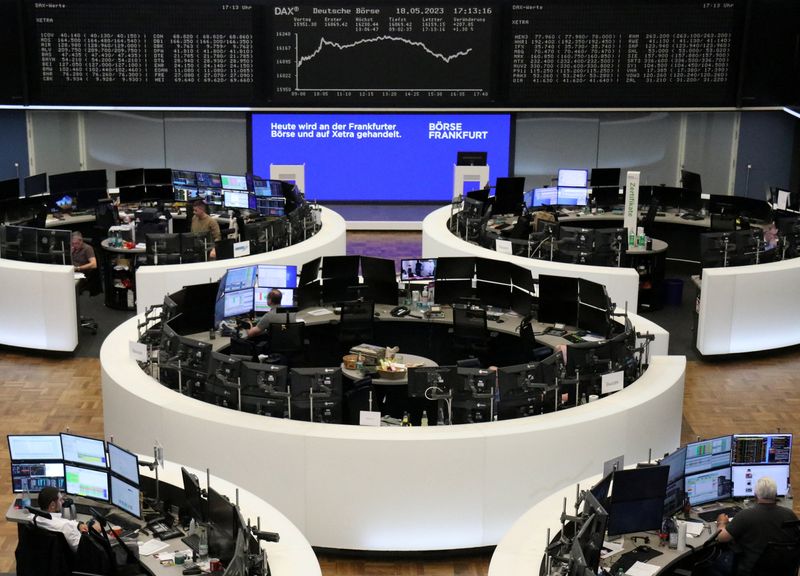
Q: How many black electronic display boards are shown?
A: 3